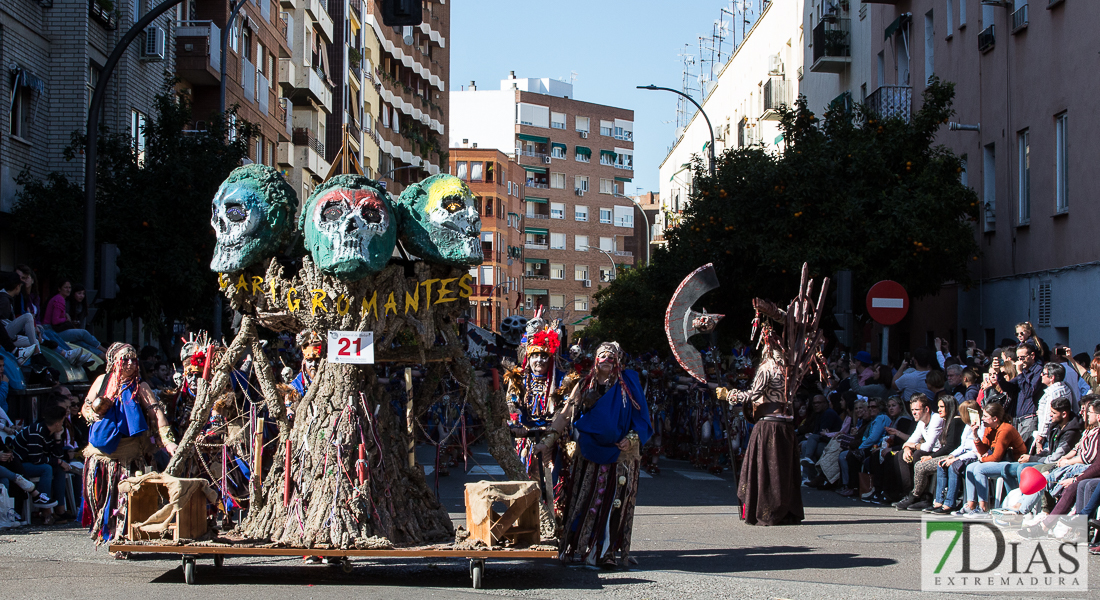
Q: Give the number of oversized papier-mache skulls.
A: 3